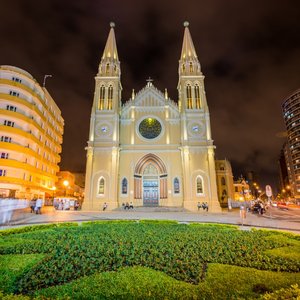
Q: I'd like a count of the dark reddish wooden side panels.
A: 2